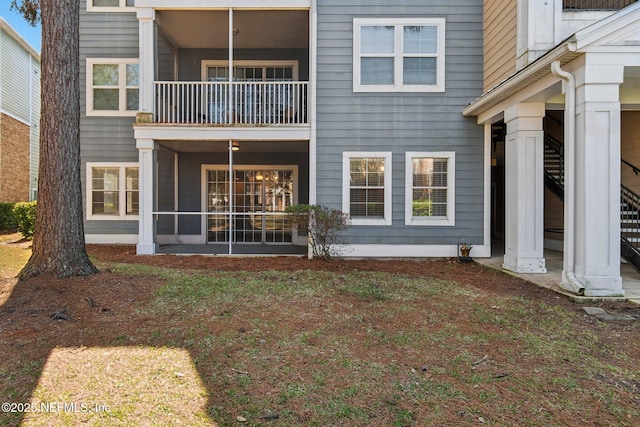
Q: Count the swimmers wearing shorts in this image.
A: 0